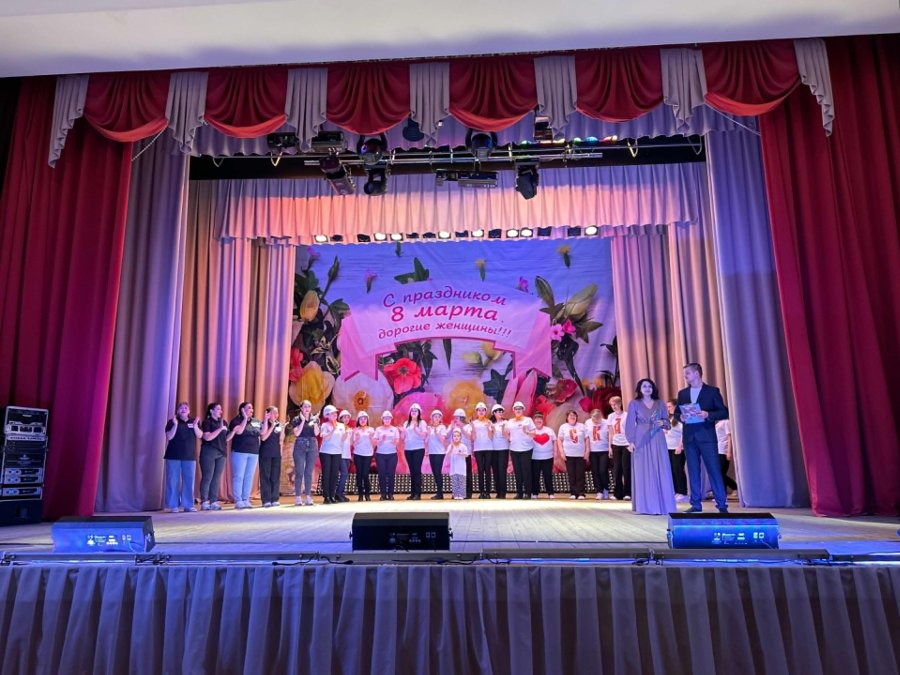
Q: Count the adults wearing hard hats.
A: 10